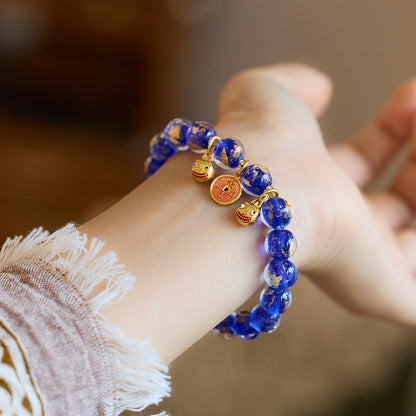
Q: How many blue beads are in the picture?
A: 13